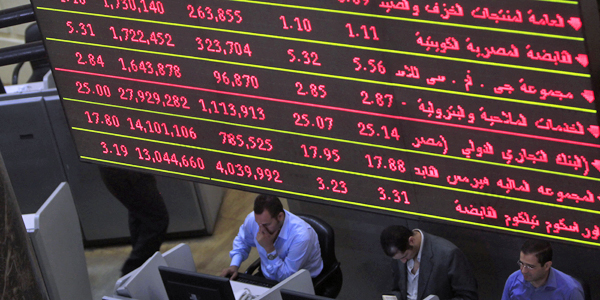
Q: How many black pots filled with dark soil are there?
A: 0